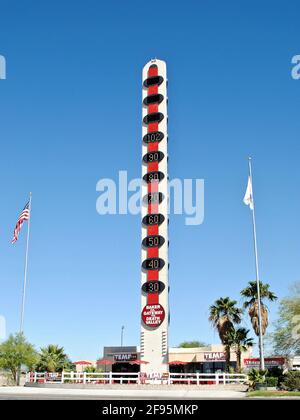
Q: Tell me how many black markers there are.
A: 11